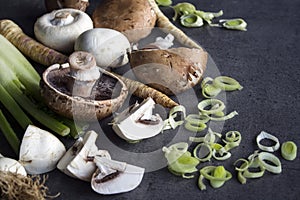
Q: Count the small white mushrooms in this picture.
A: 2